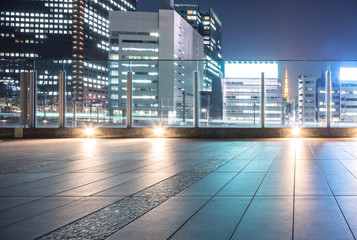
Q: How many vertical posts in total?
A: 7